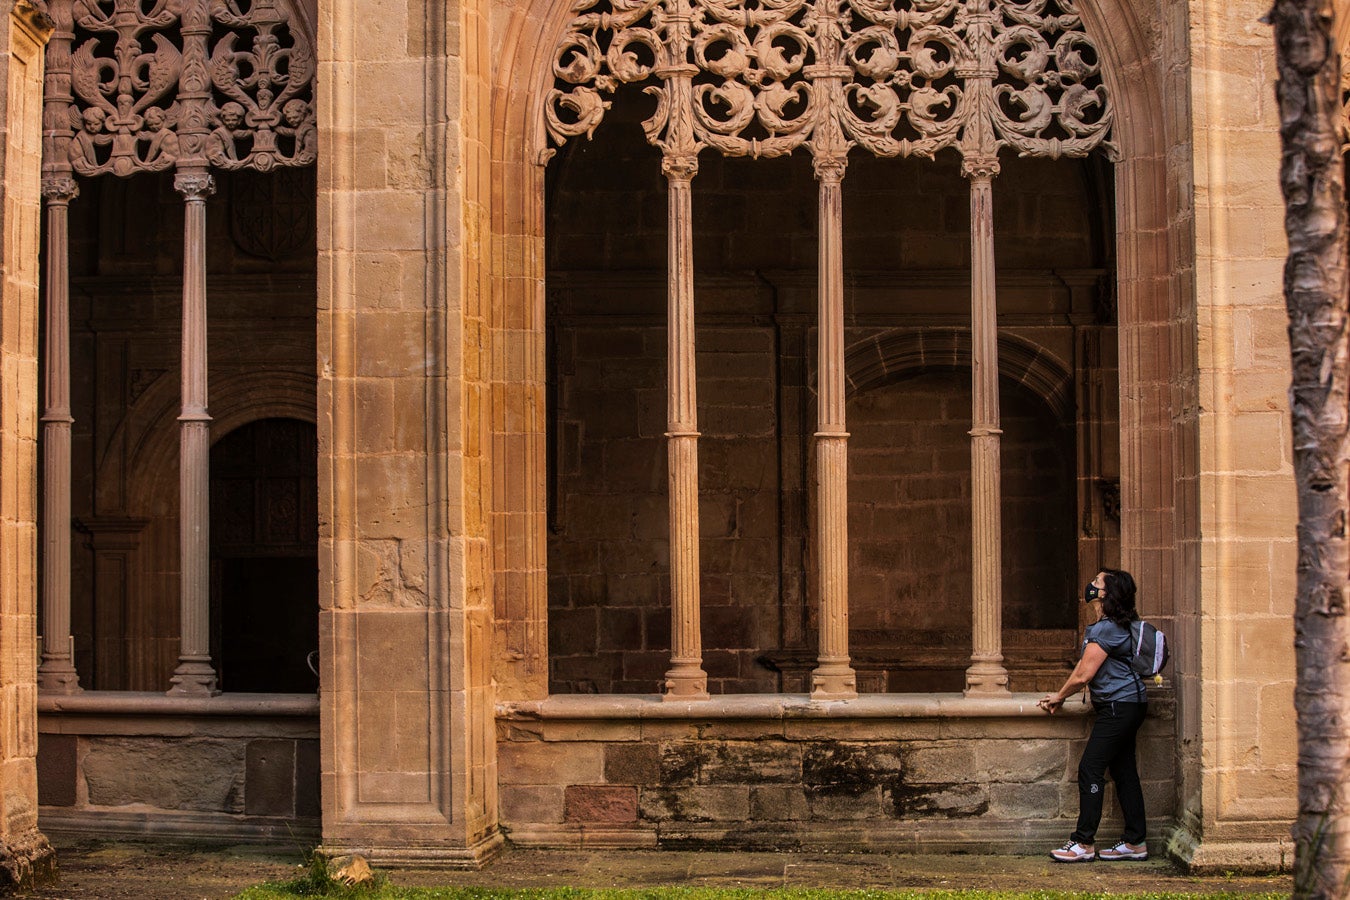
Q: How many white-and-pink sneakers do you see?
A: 2